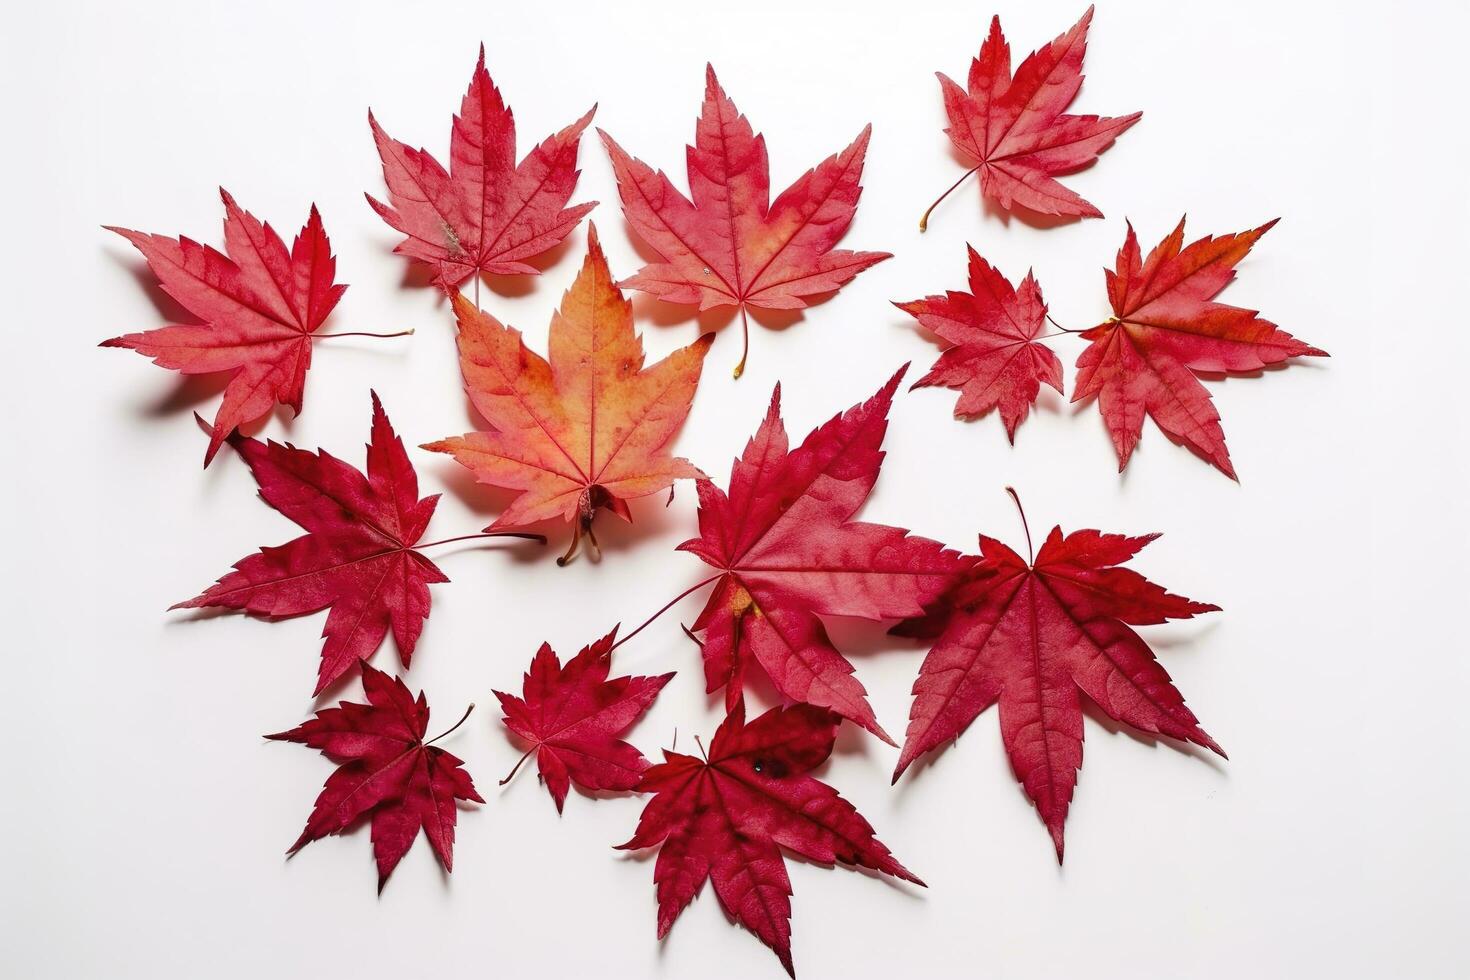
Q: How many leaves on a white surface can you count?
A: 13